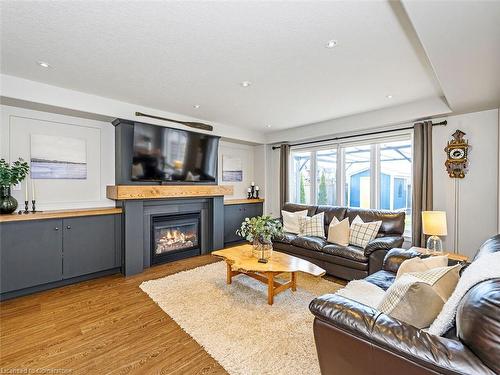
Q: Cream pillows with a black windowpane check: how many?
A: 2